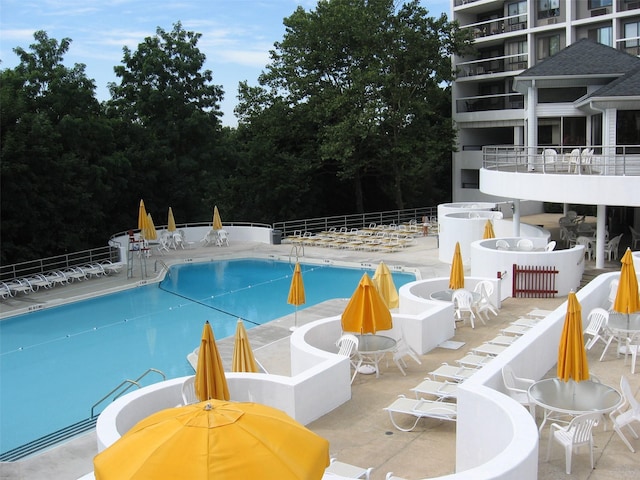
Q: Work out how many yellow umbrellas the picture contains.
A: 14